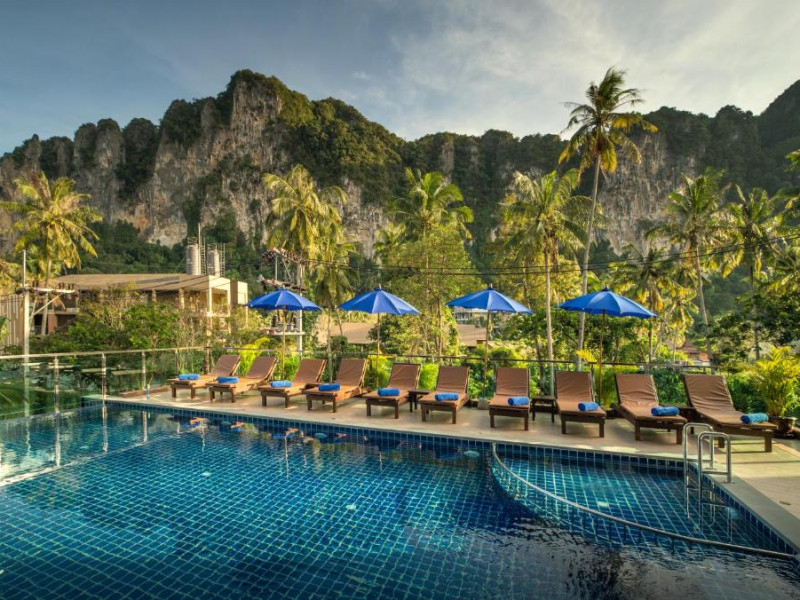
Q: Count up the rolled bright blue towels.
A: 10